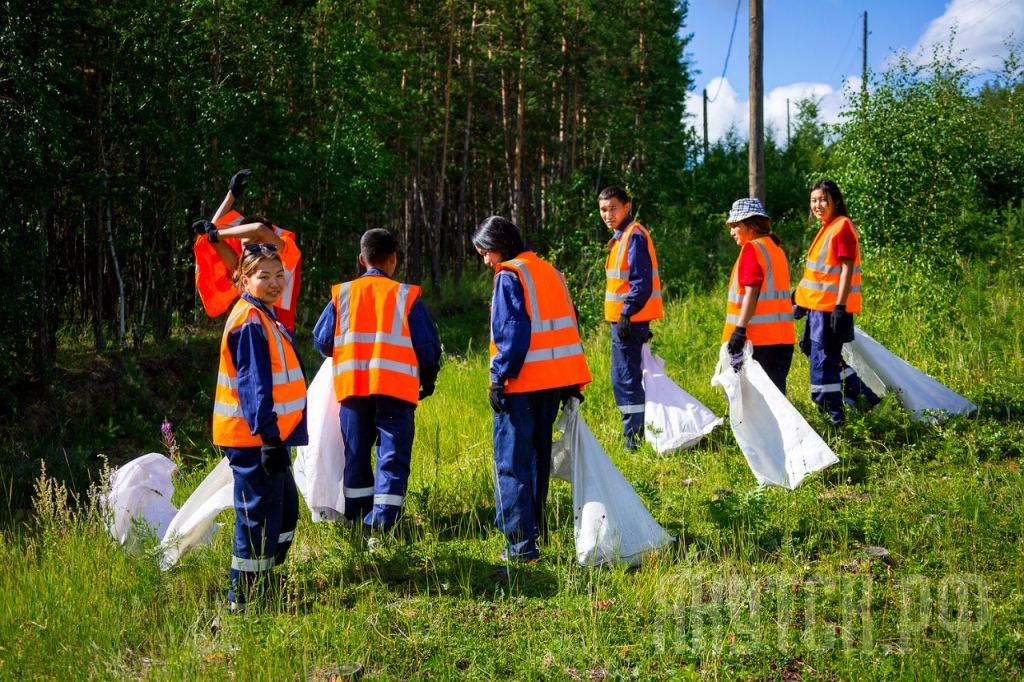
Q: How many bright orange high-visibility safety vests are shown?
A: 7